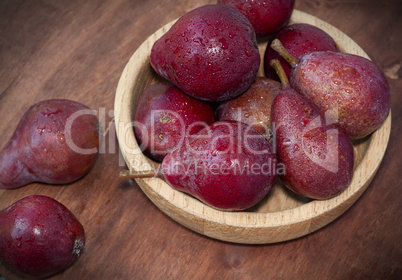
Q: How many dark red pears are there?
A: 10